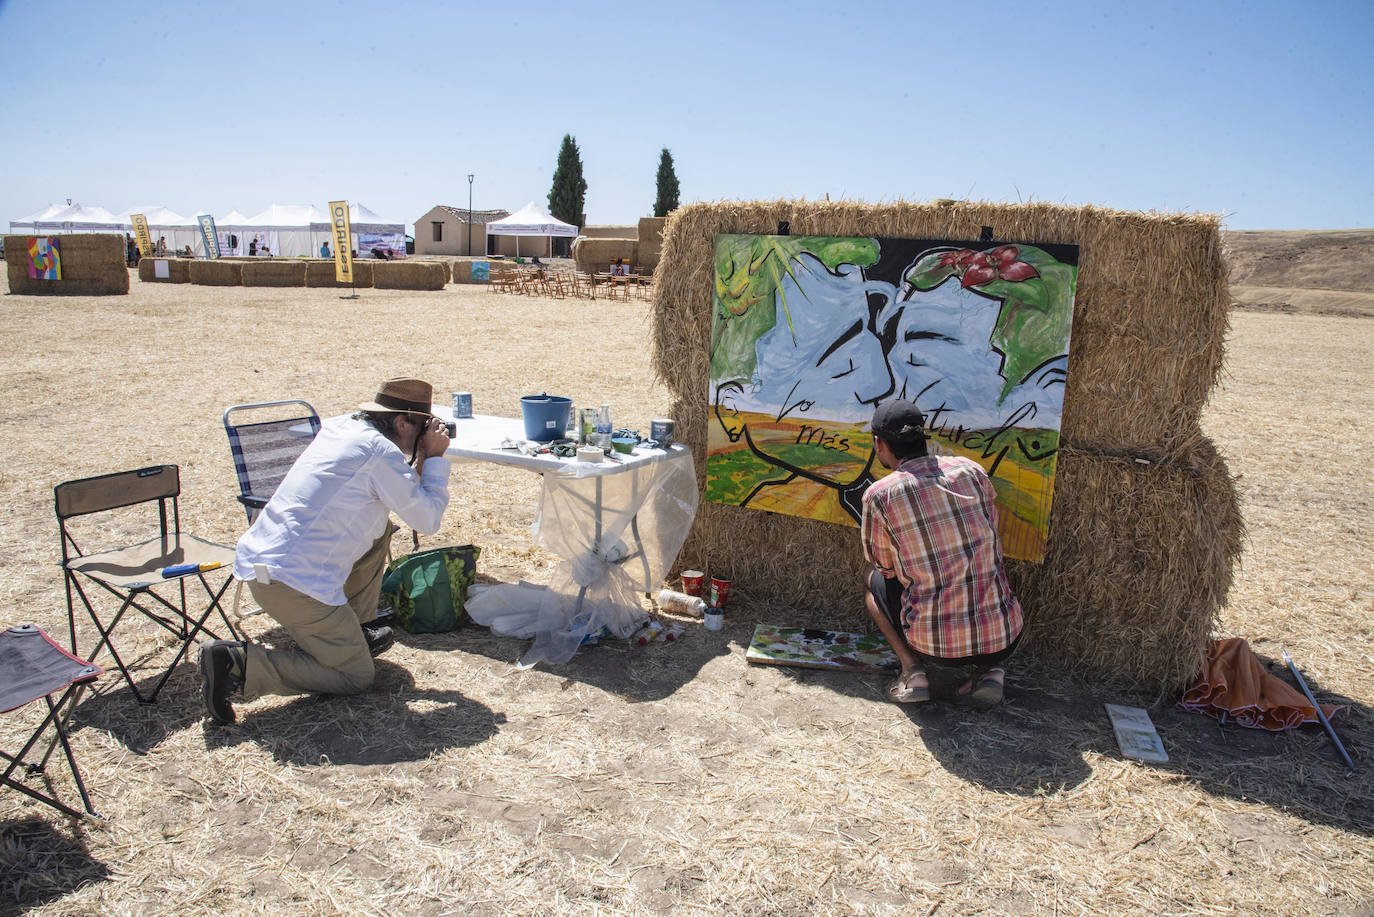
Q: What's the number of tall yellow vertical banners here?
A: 2